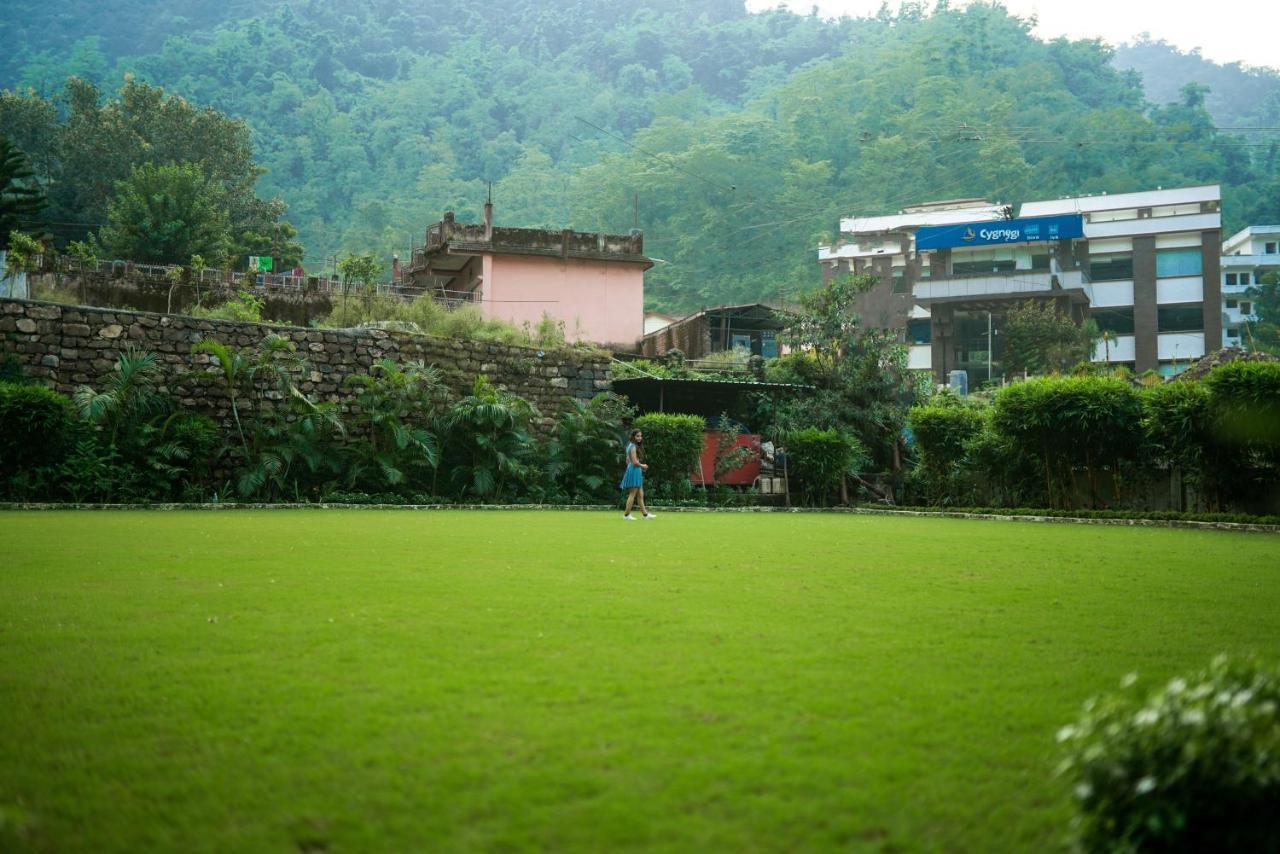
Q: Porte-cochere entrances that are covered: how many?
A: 1